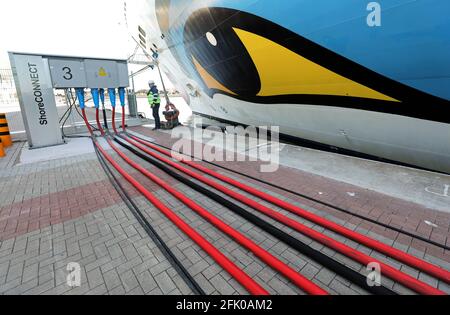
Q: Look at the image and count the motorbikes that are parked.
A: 0